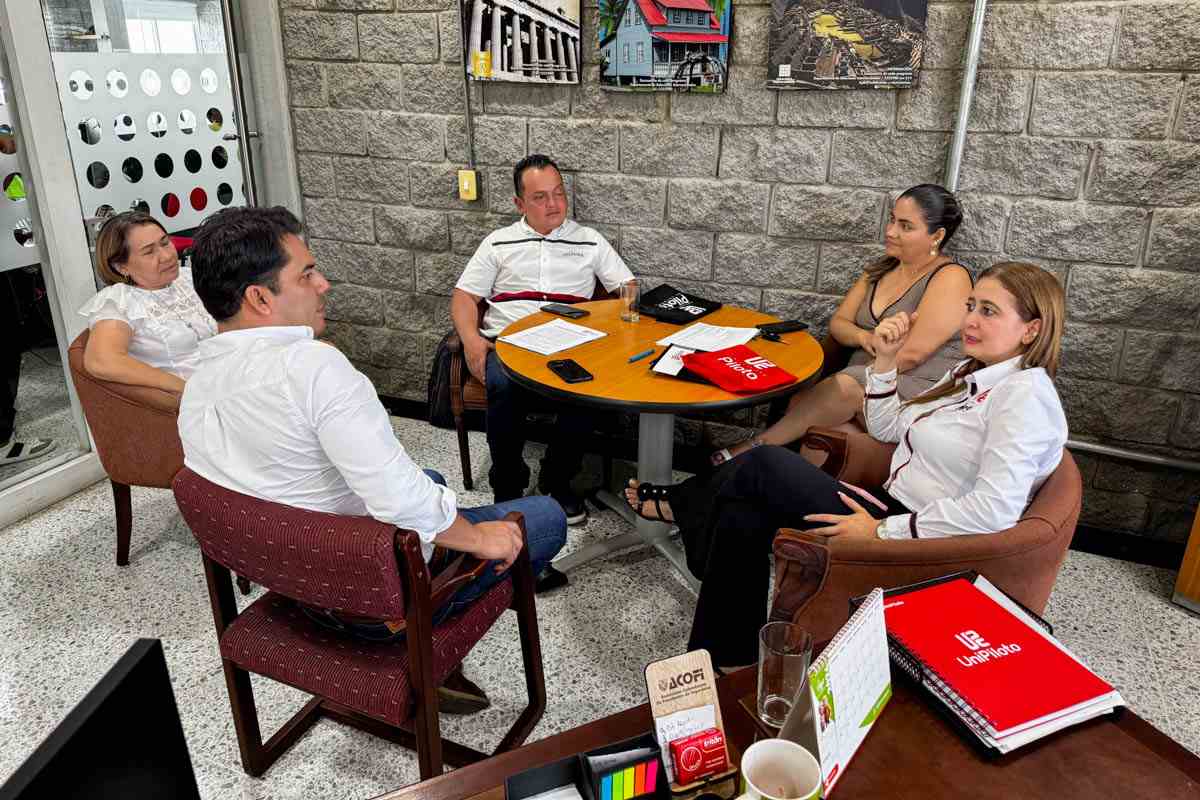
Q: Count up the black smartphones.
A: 3